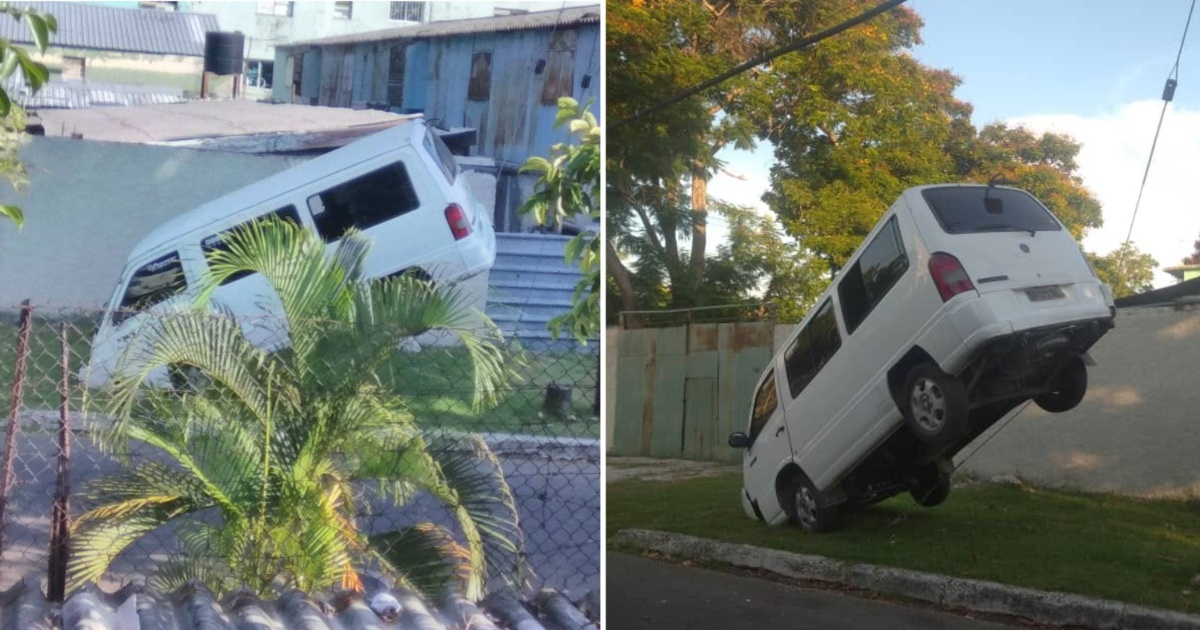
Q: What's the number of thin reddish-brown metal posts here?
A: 2